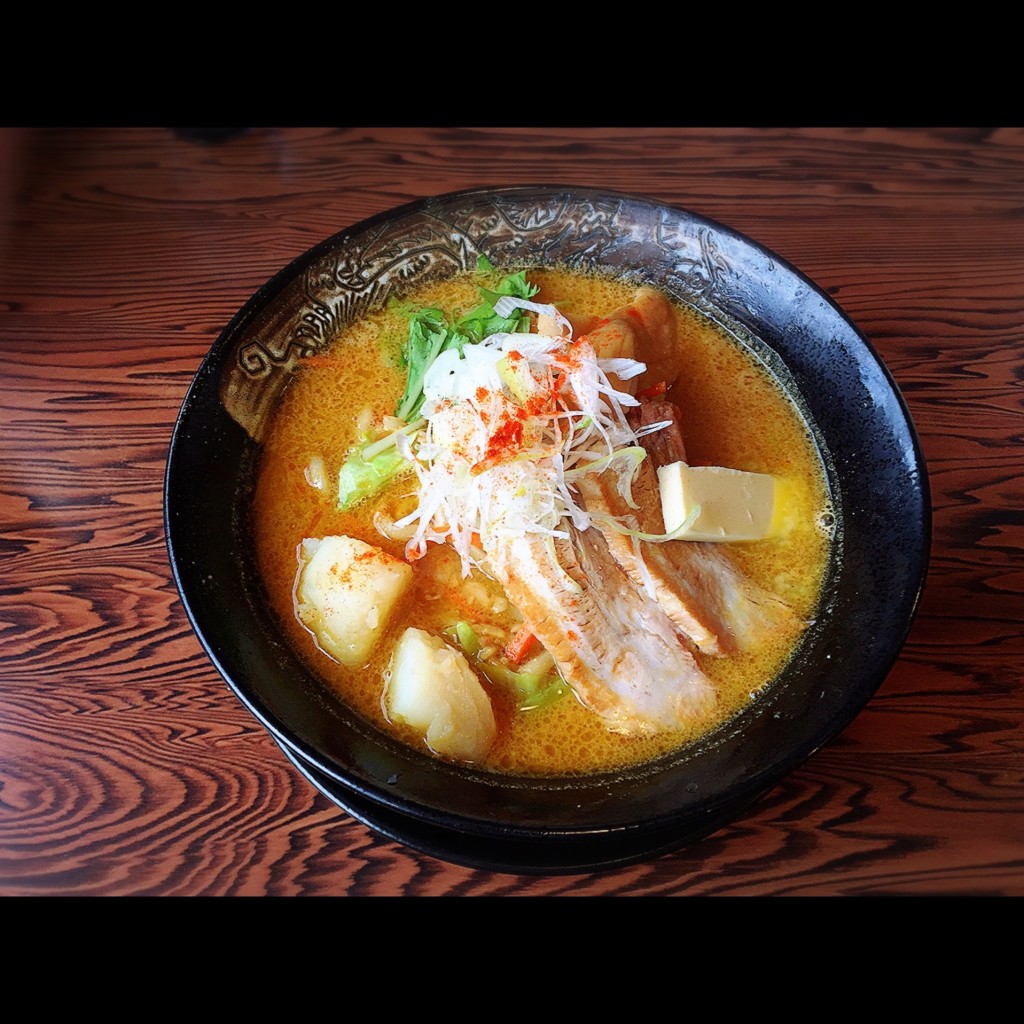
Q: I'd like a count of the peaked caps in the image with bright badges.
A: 0